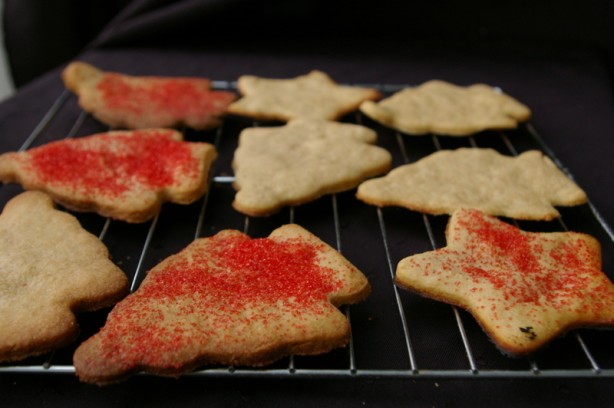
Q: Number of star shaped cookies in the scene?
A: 2